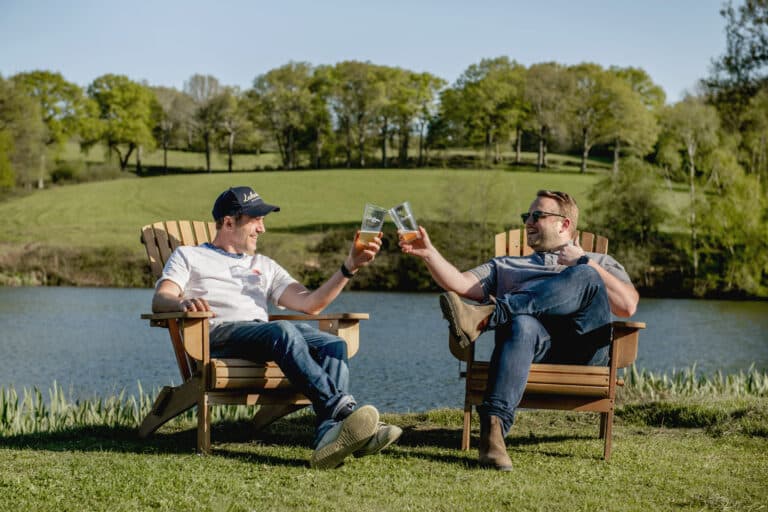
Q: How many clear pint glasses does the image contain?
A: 2